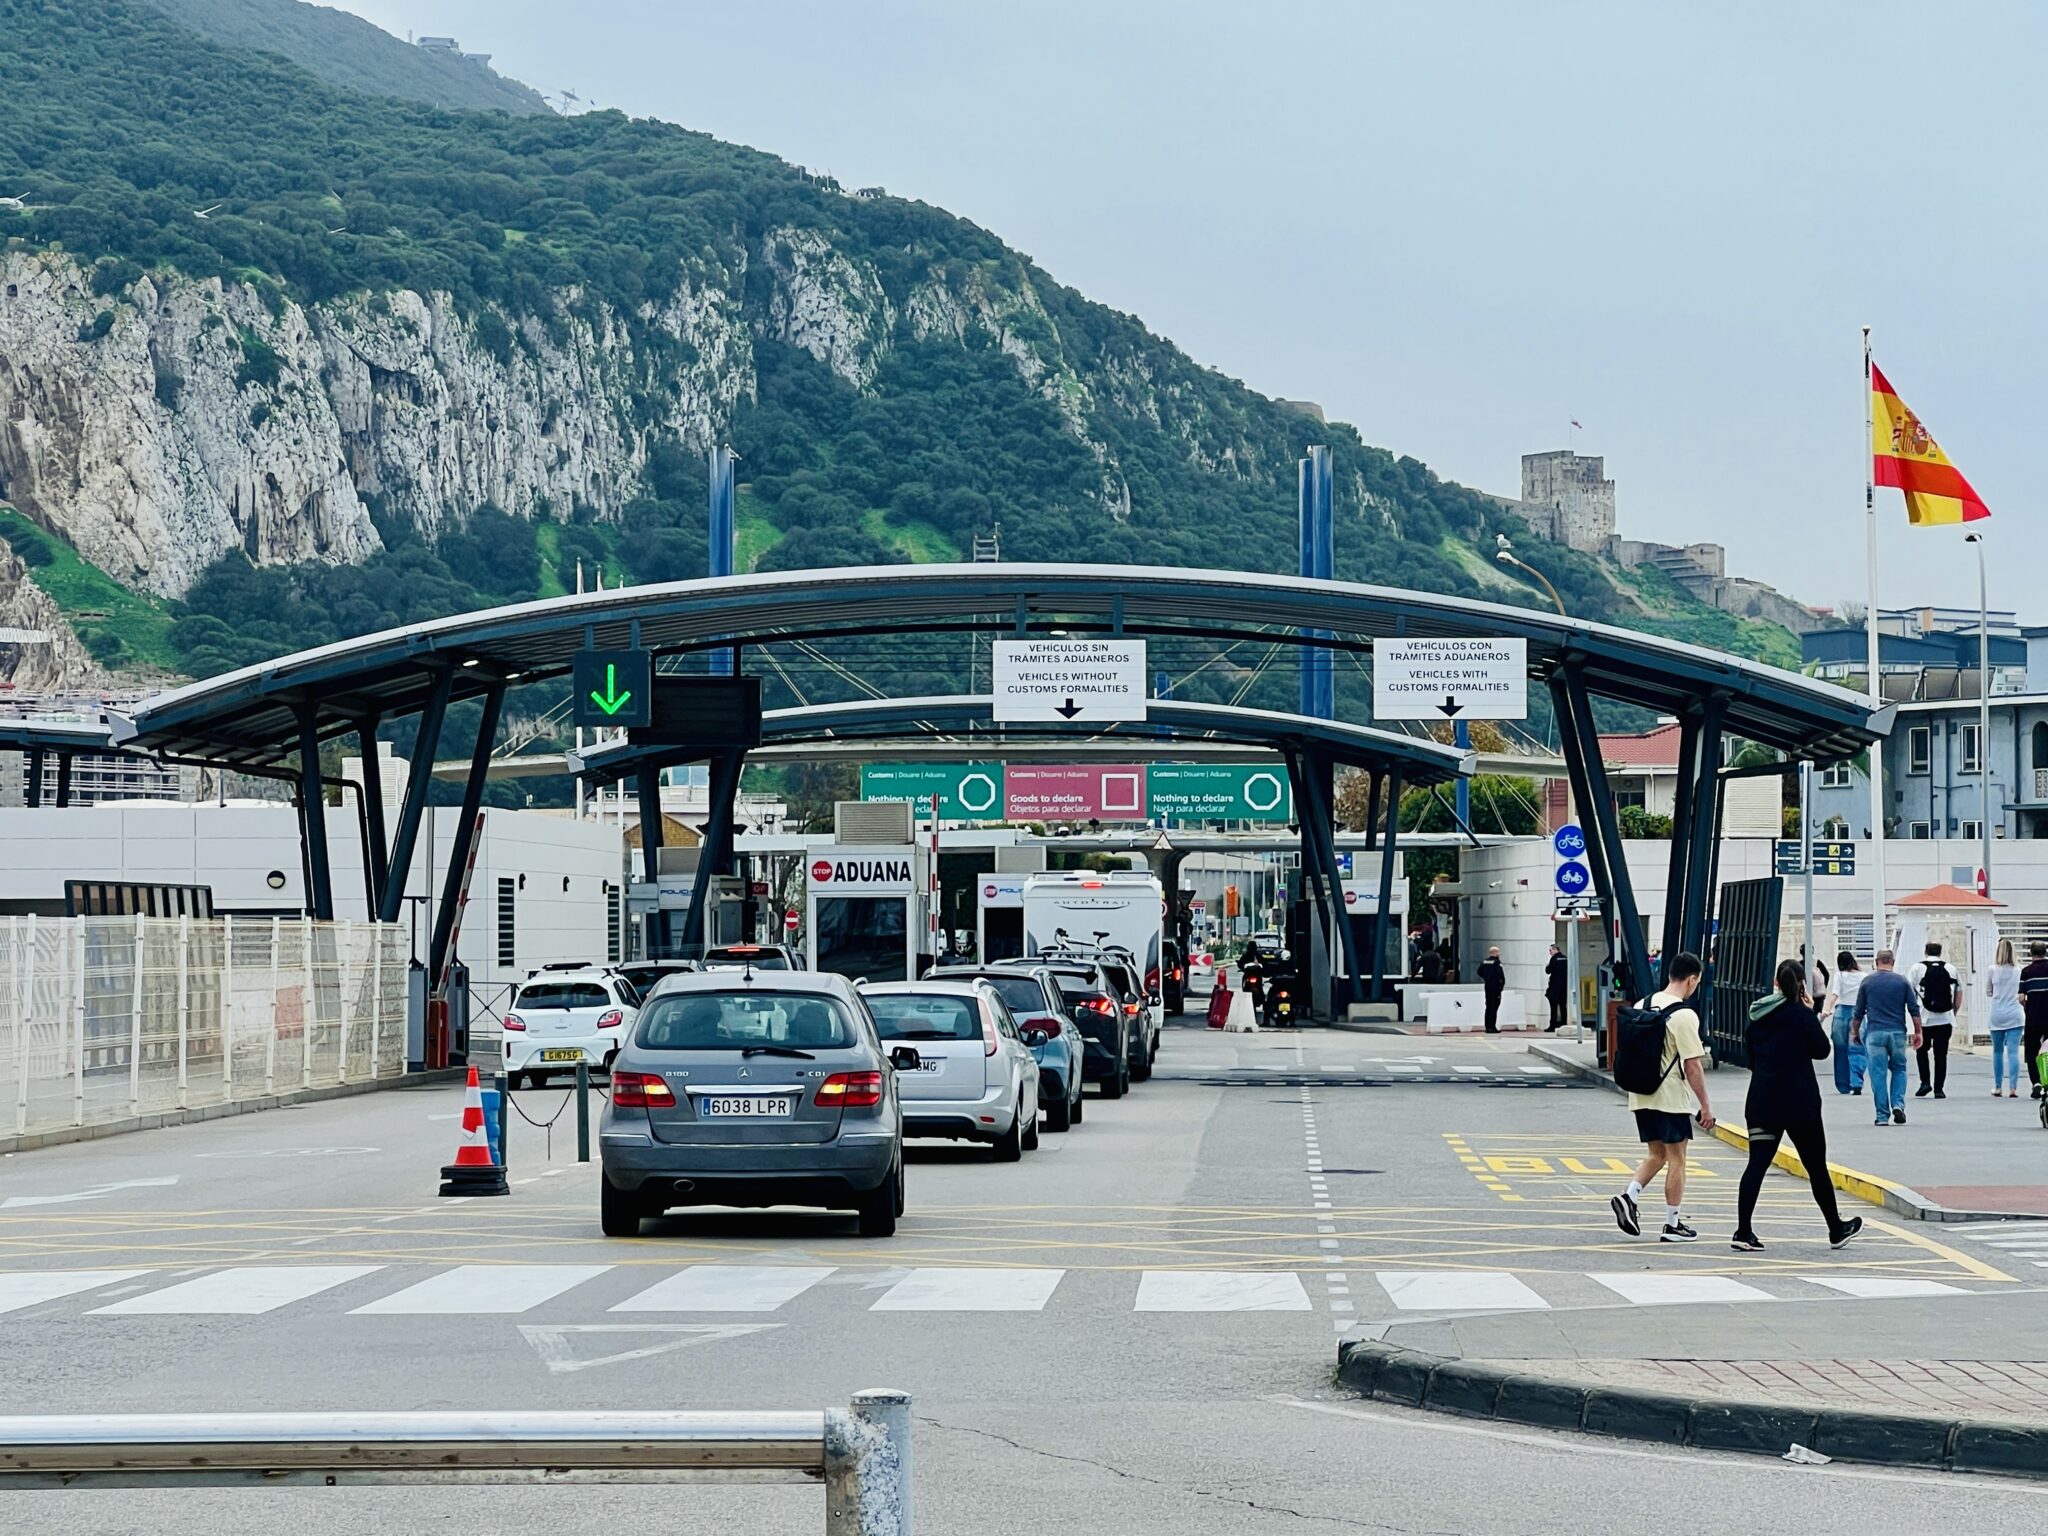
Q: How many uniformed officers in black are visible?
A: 2